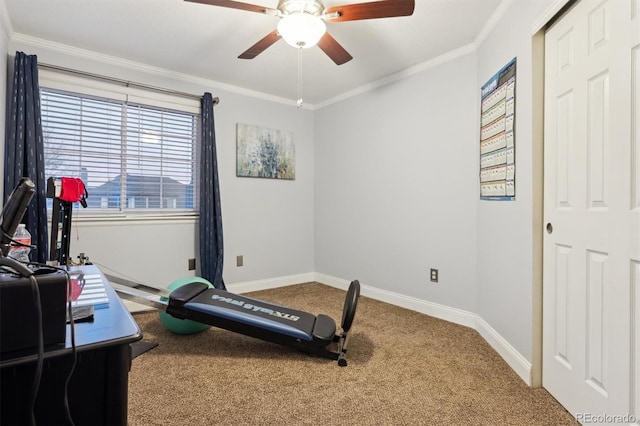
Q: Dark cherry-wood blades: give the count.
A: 4